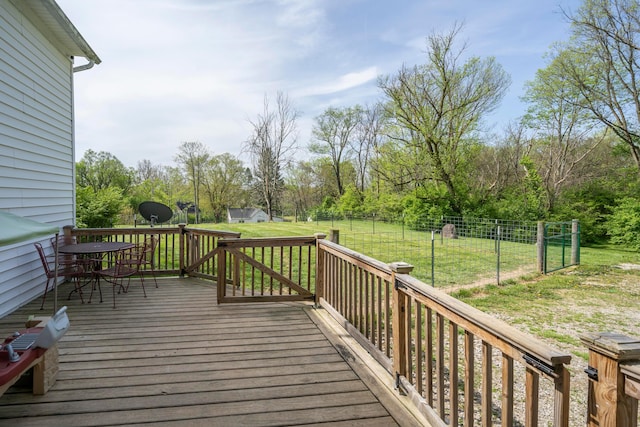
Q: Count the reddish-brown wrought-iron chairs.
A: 4